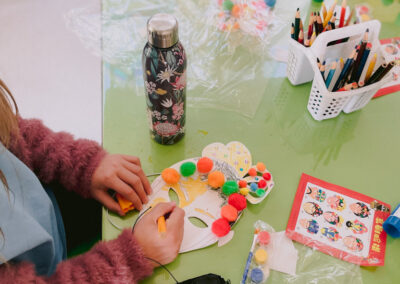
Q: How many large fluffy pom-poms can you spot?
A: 8